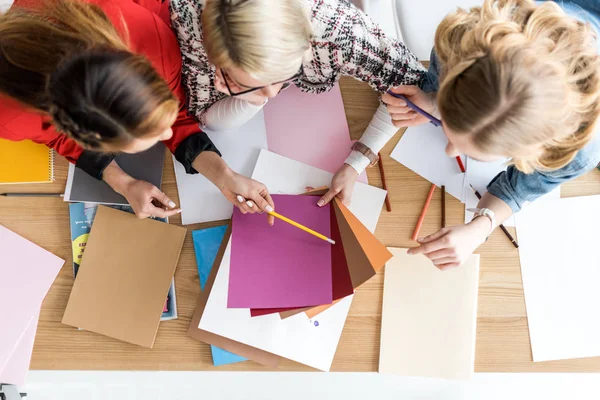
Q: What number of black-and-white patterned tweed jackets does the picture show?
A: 1